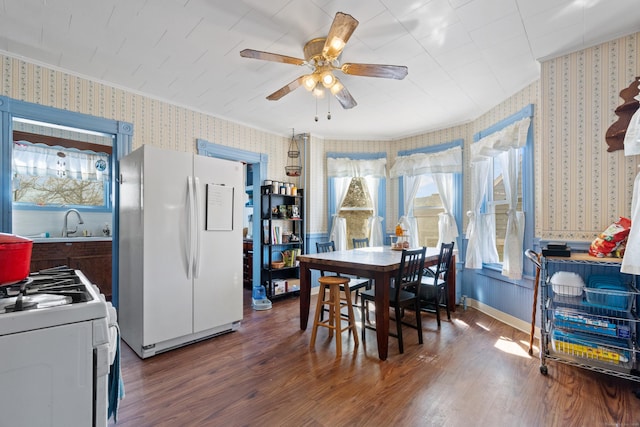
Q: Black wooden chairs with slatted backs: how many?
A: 4